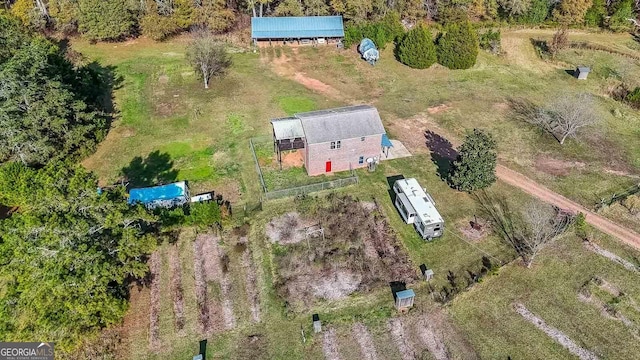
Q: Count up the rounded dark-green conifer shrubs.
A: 2